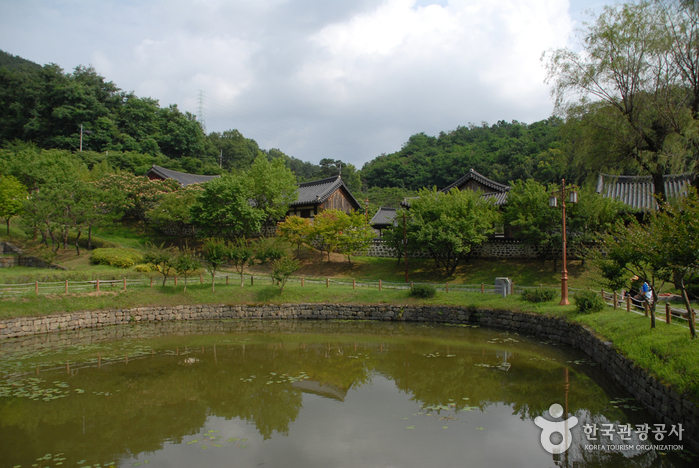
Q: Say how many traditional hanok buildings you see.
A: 5